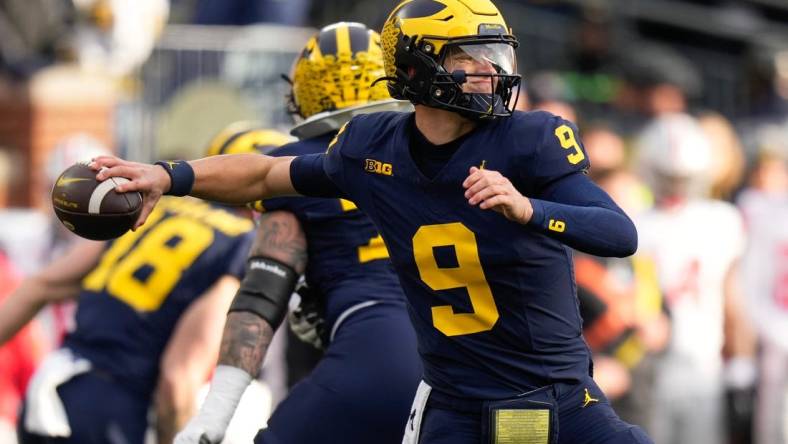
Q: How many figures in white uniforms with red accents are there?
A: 2